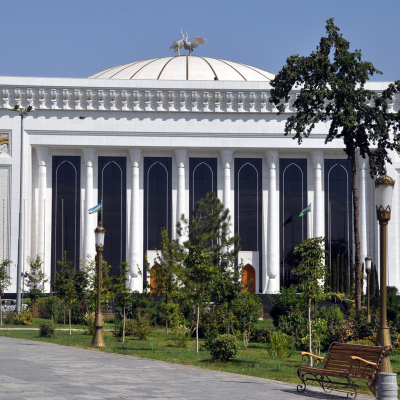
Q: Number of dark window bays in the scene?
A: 7